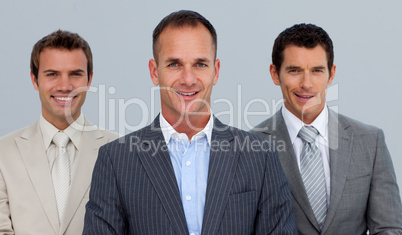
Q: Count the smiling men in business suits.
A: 3